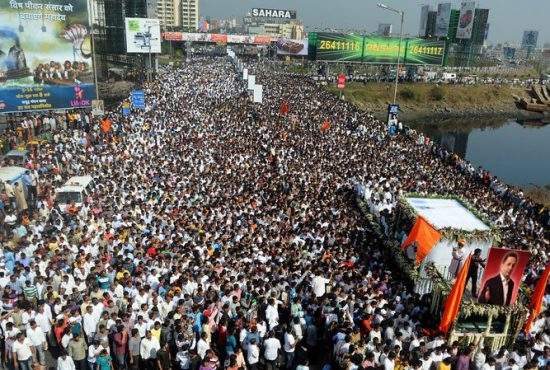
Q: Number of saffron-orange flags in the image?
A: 6